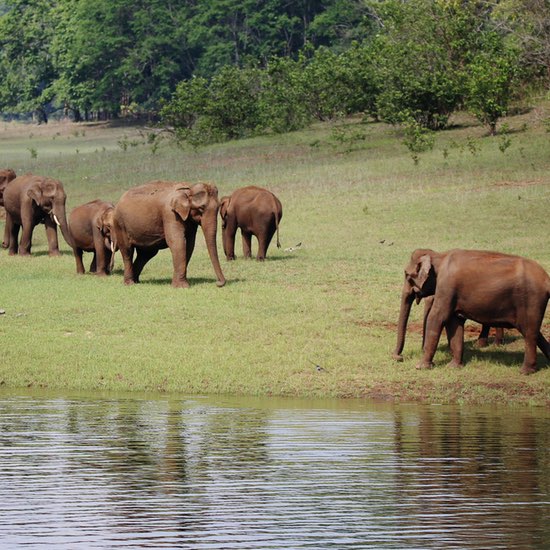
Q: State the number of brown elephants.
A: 7